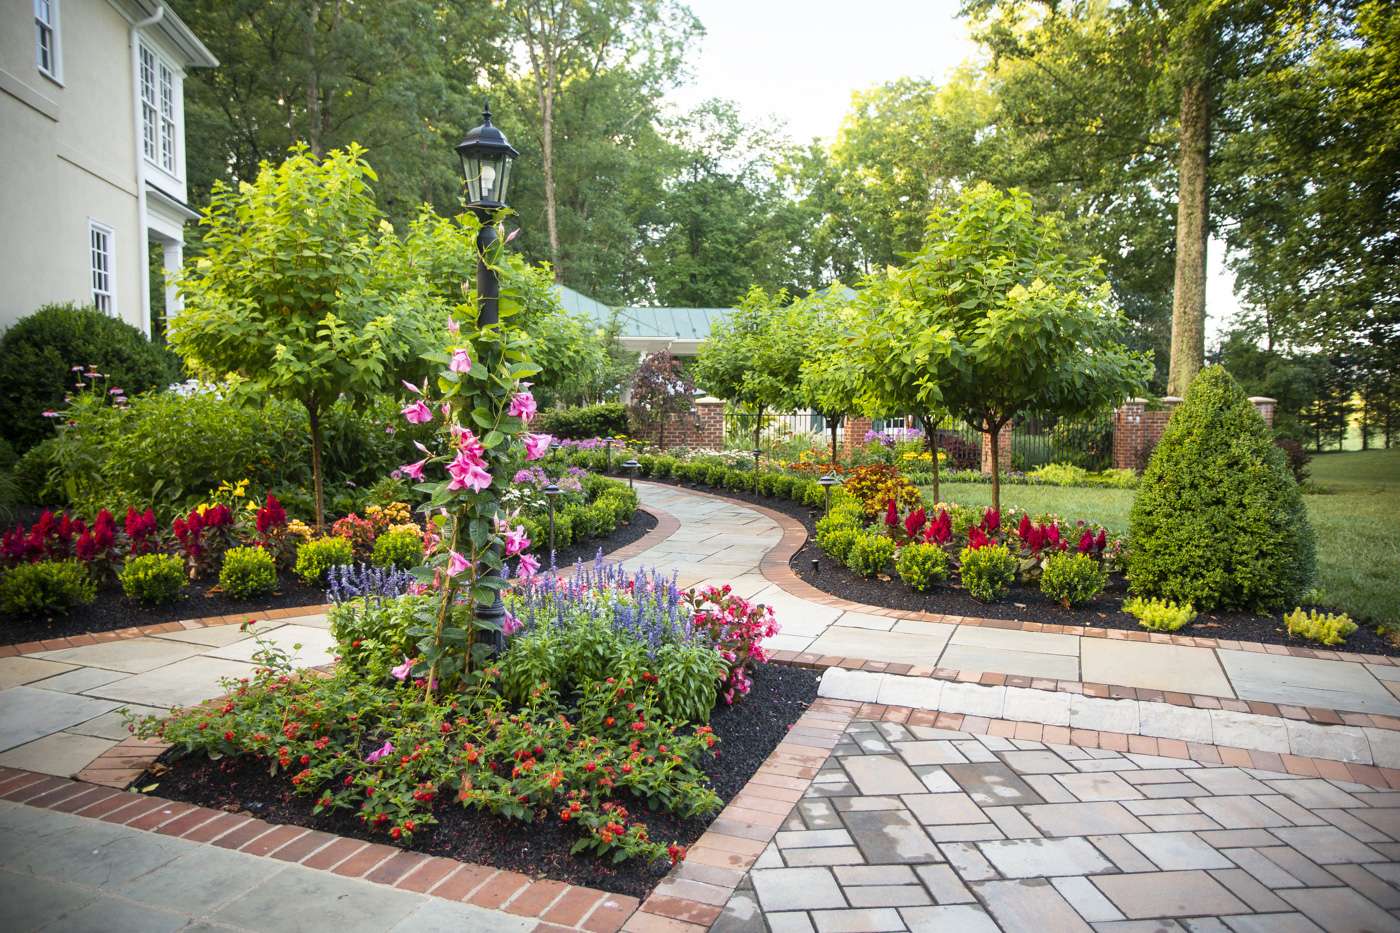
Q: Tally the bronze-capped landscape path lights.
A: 6